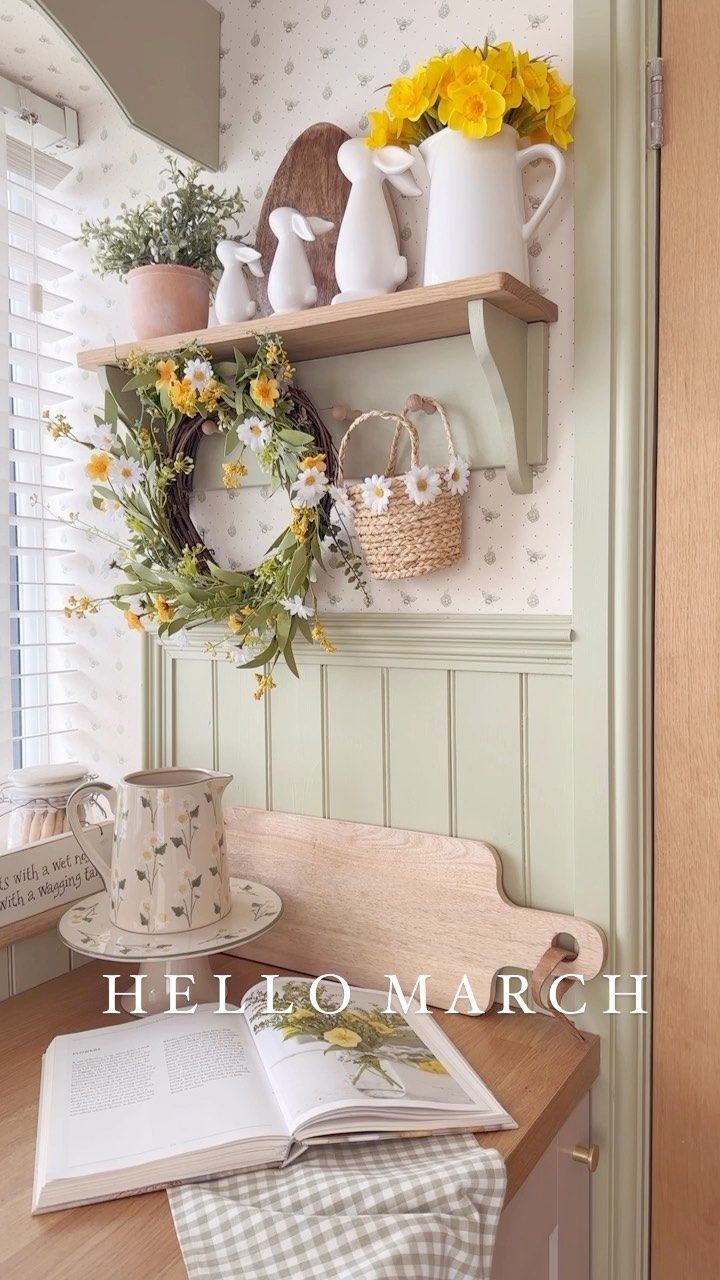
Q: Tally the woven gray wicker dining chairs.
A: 0